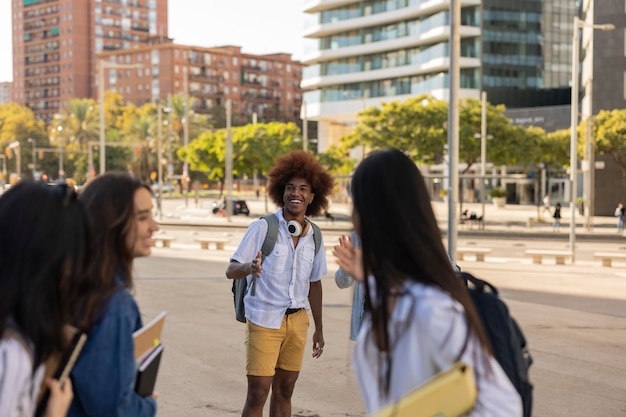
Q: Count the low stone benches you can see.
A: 5